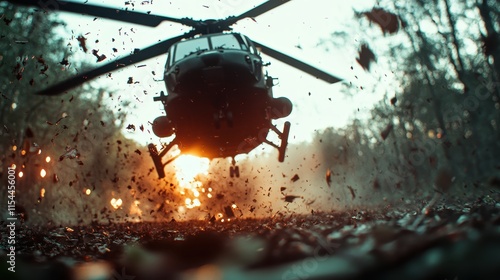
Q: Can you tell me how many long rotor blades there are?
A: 4